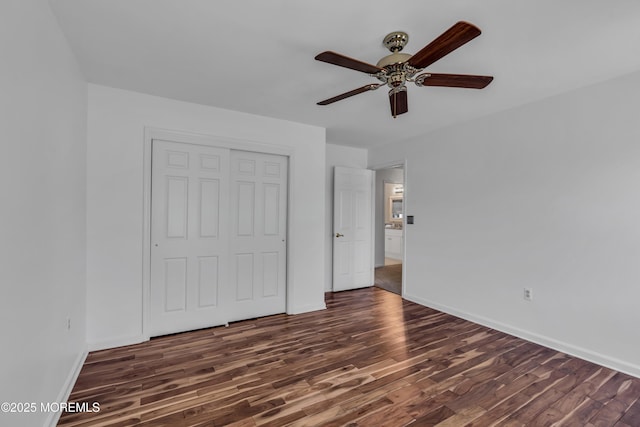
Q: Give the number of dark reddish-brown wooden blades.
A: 5